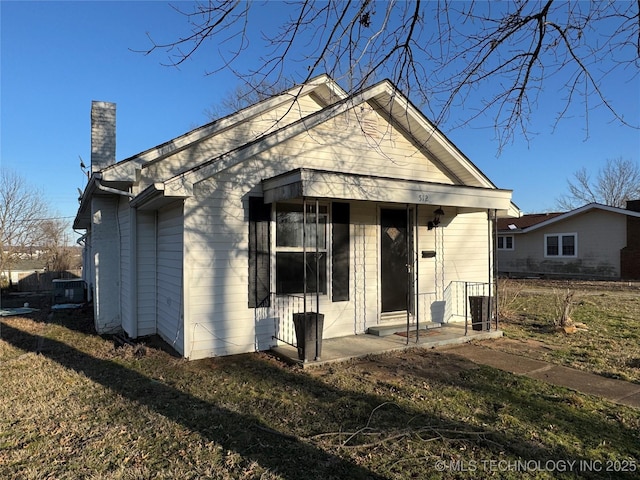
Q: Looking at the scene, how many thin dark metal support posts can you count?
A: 6